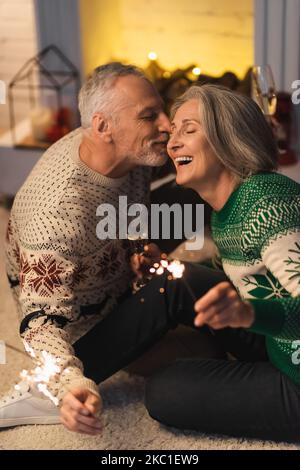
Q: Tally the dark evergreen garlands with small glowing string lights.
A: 1